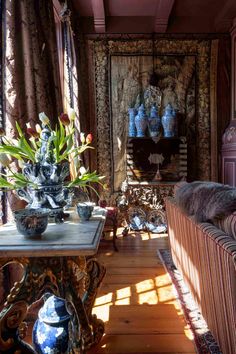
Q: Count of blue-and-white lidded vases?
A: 4